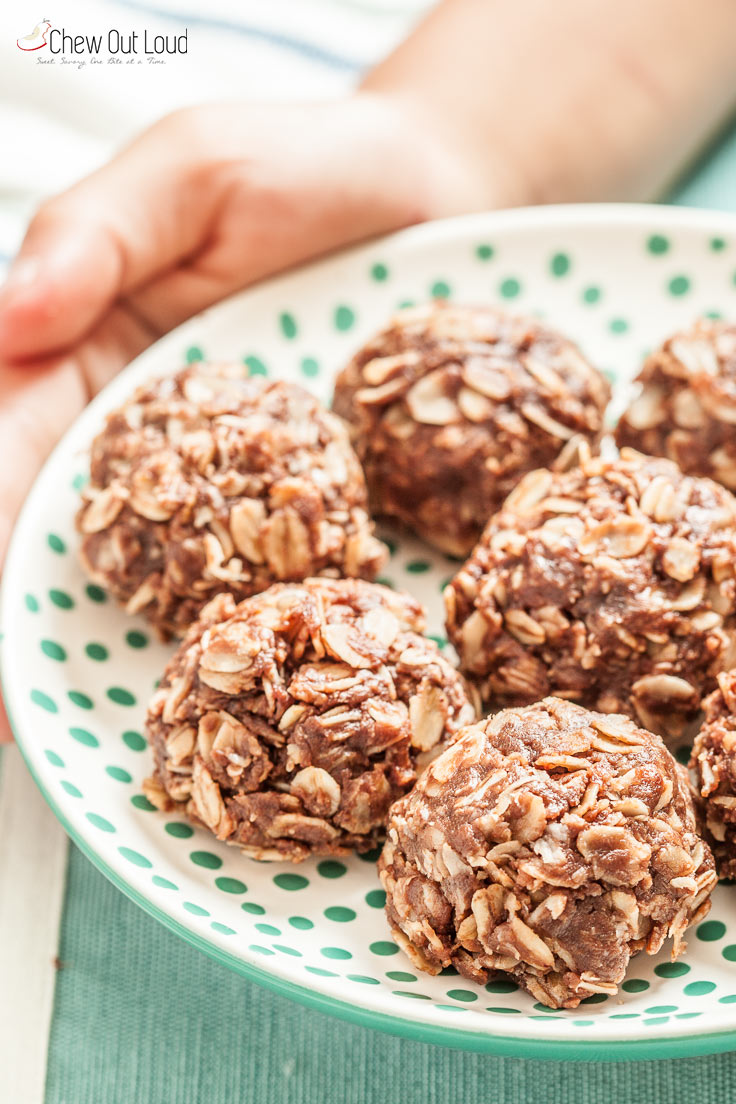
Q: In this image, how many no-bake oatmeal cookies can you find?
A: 7